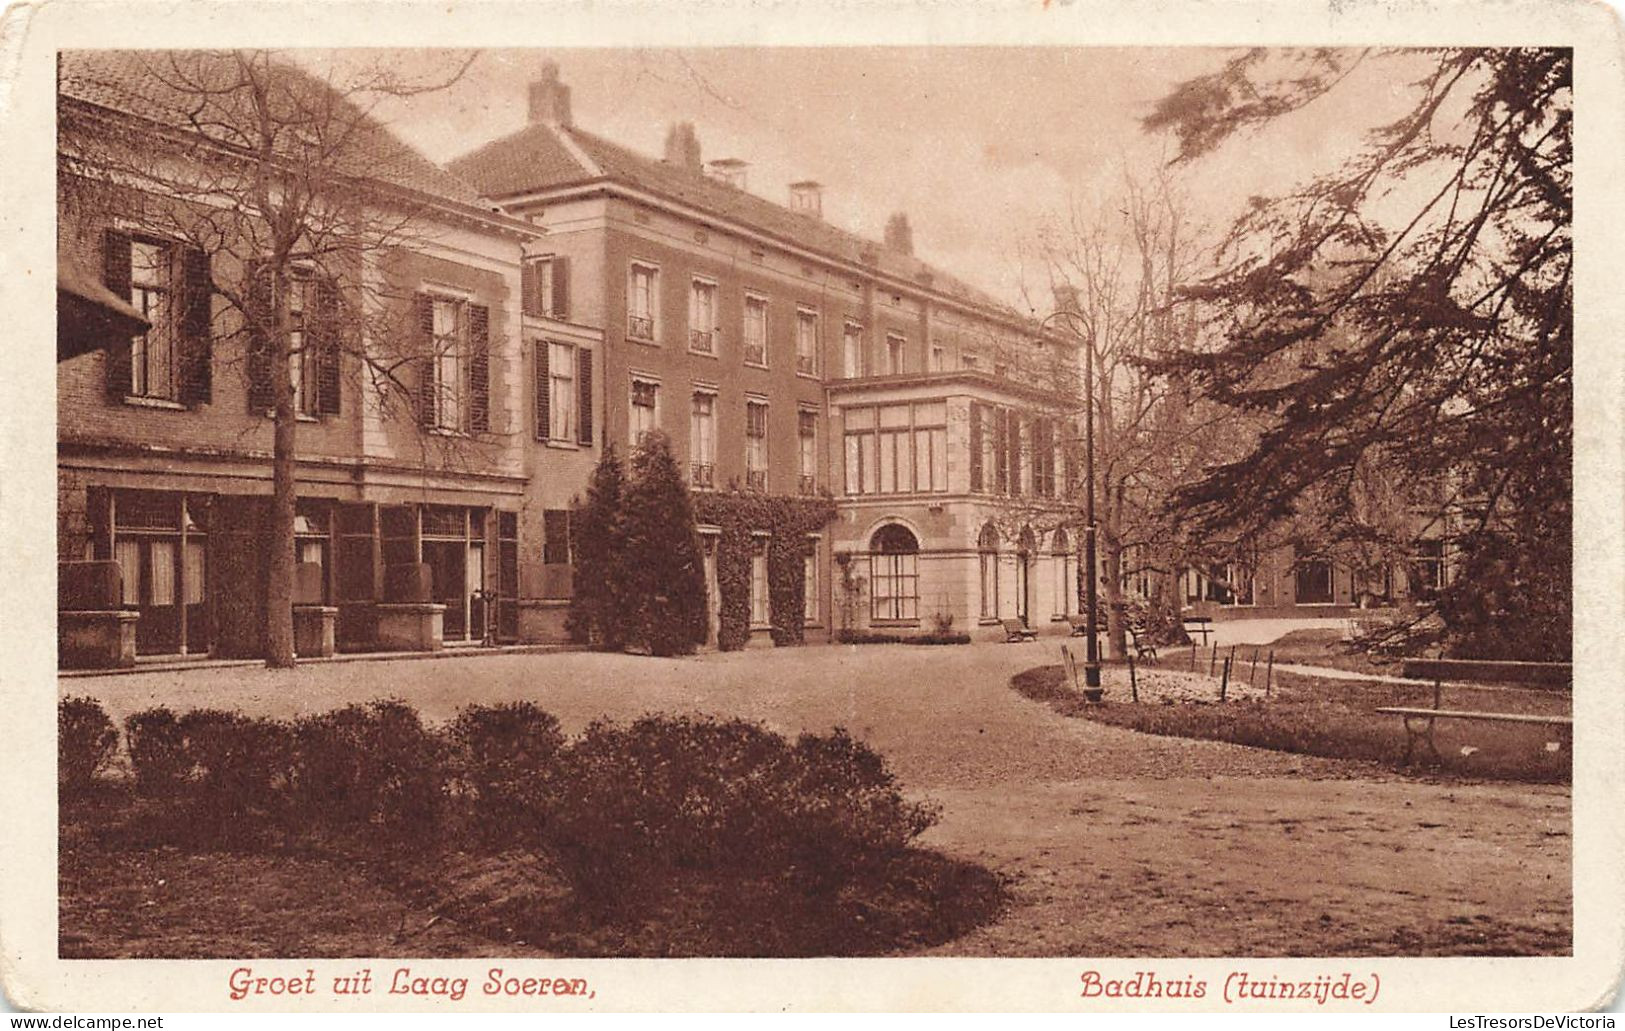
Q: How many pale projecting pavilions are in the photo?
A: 1